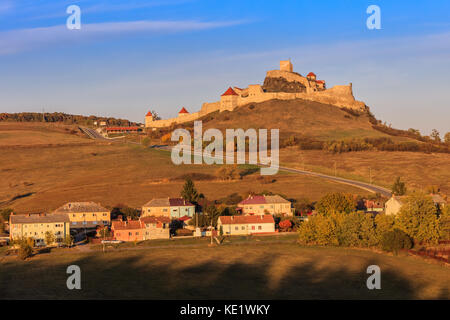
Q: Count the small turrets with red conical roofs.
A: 4